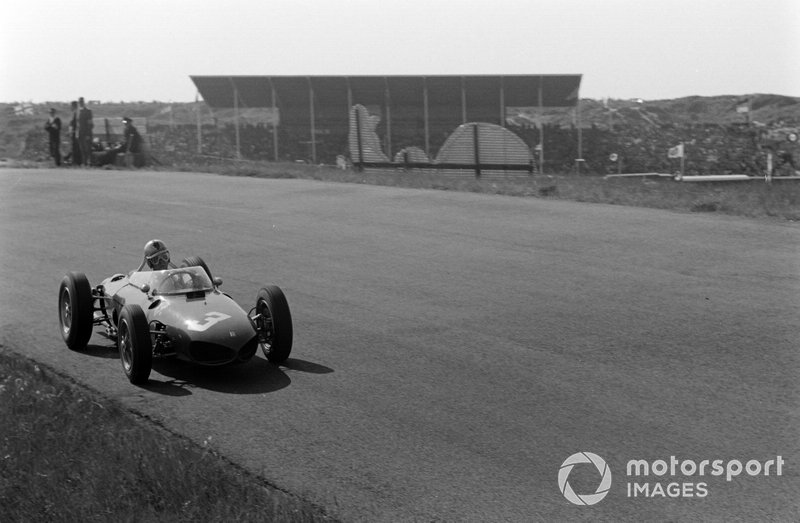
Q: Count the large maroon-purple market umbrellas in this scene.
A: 0